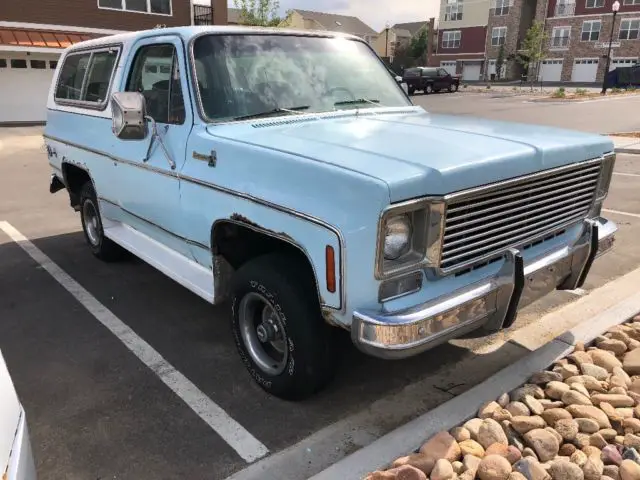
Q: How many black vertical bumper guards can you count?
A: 2